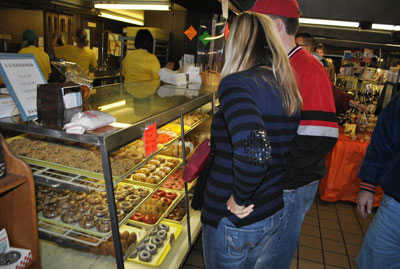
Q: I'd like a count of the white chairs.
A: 0